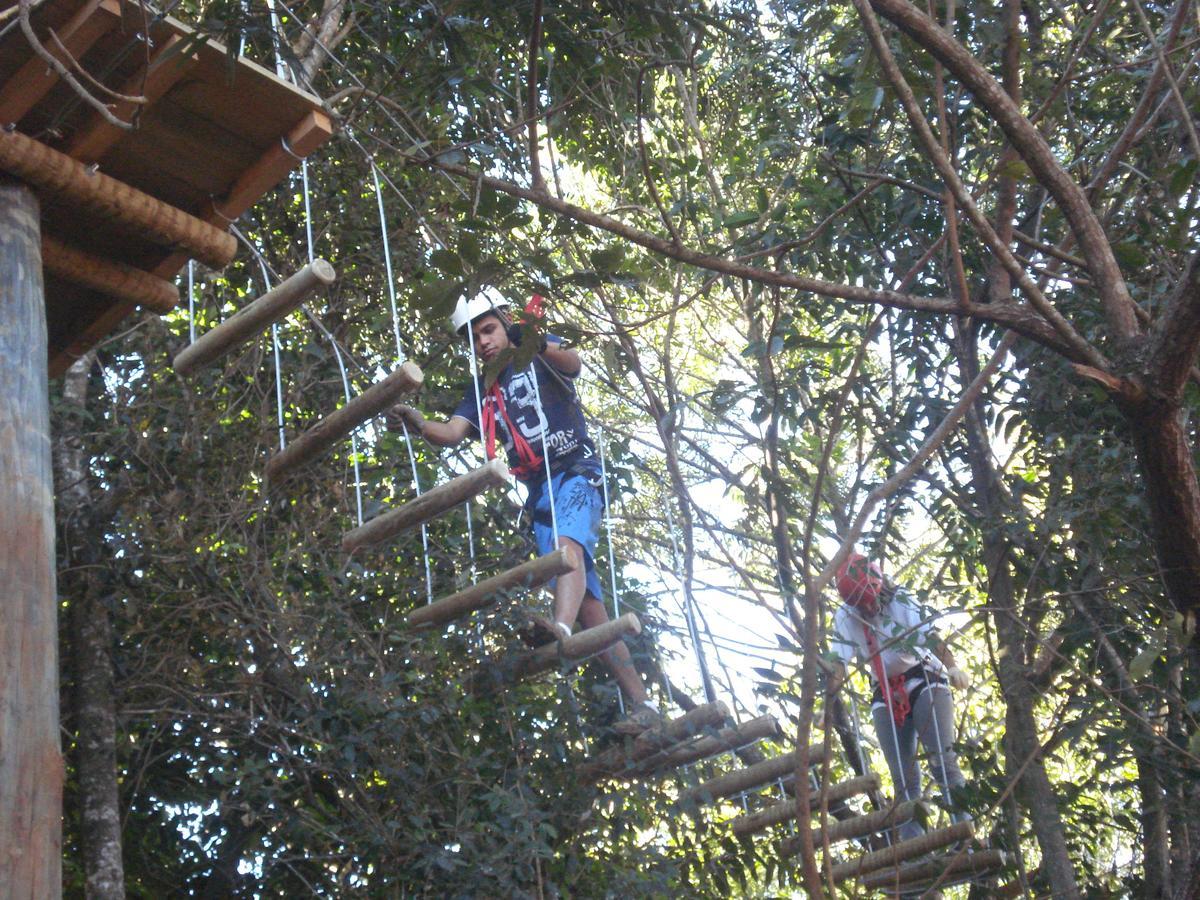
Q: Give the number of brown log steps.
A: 12